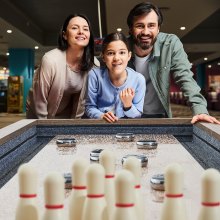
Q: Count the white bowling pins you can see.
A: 9